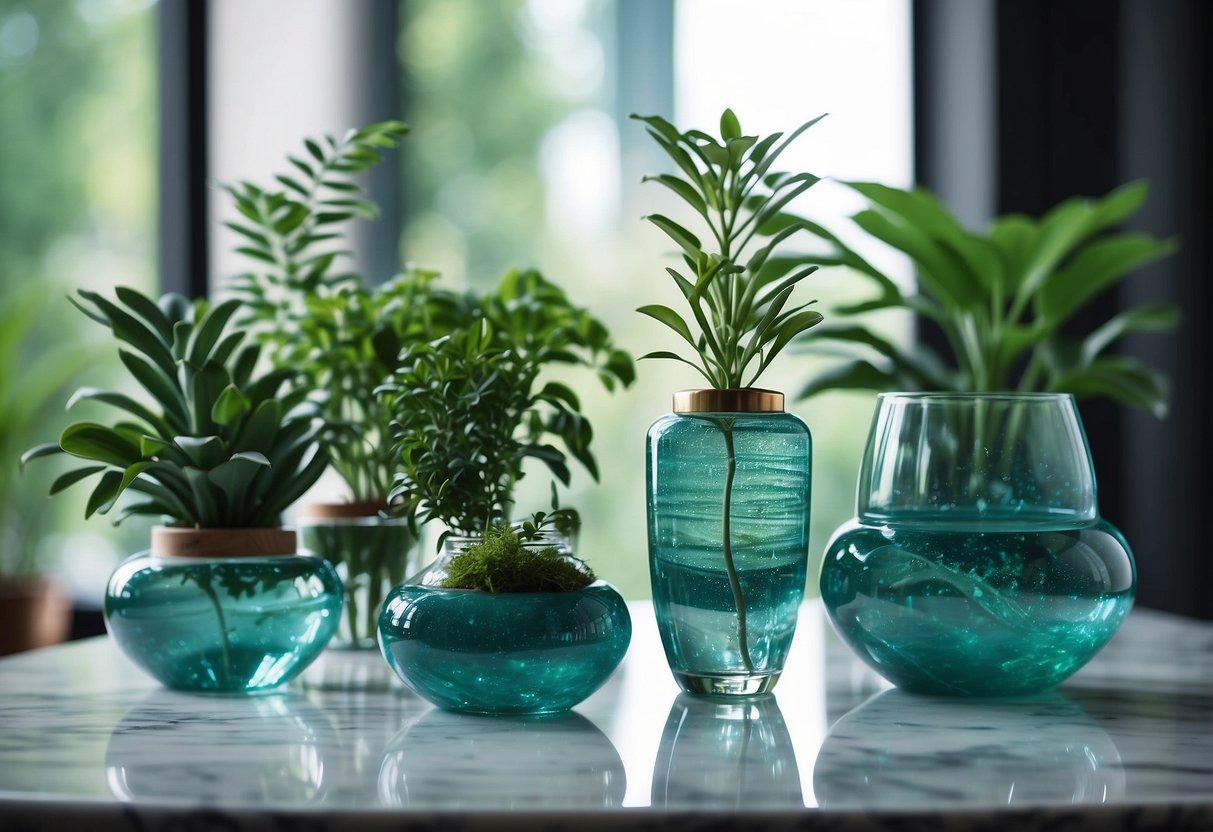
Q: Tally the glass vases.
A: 5